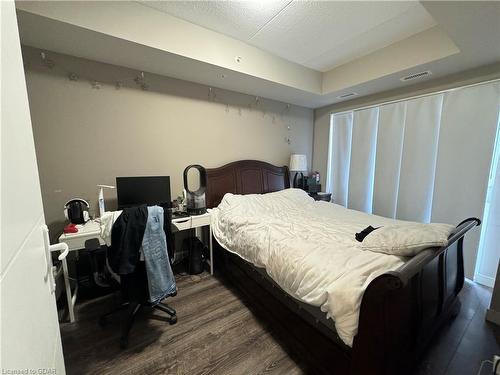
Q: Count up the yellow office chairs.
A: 0